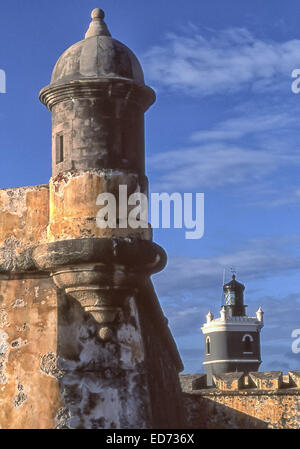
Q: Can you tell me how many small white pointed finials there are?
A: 3